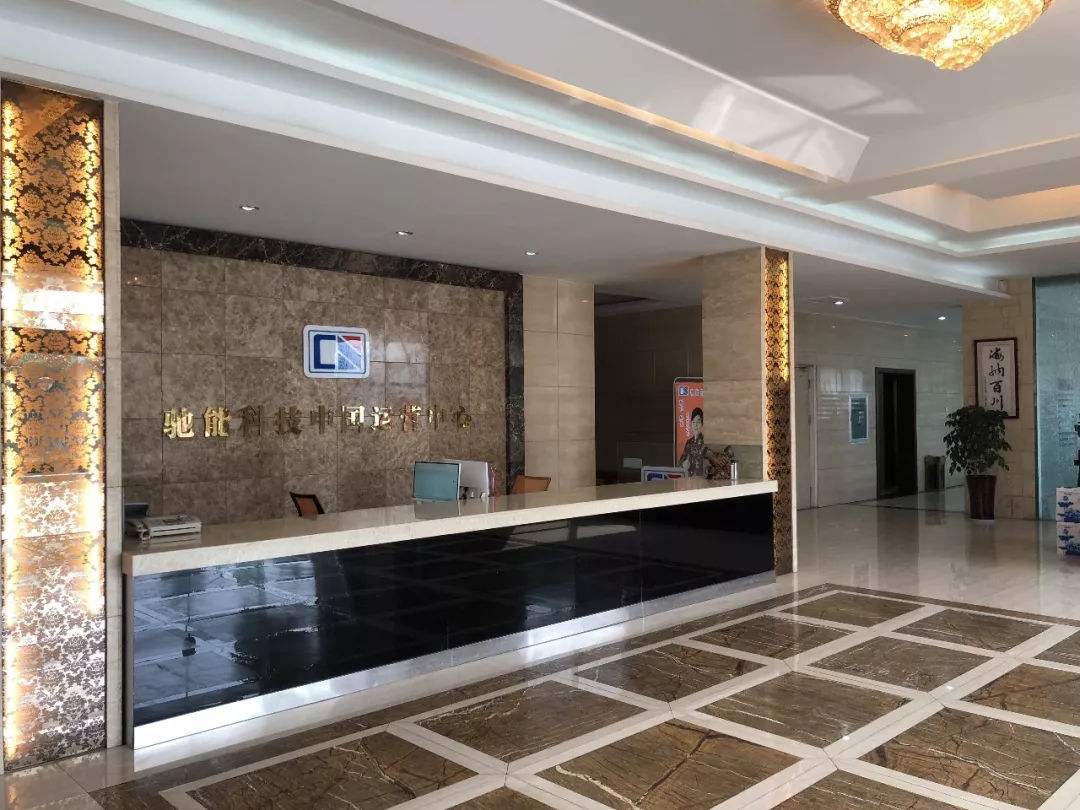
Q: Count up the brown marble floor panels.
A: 14